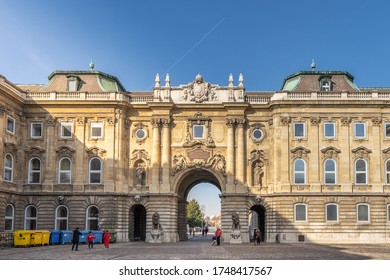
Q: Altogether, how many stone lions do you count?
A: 2